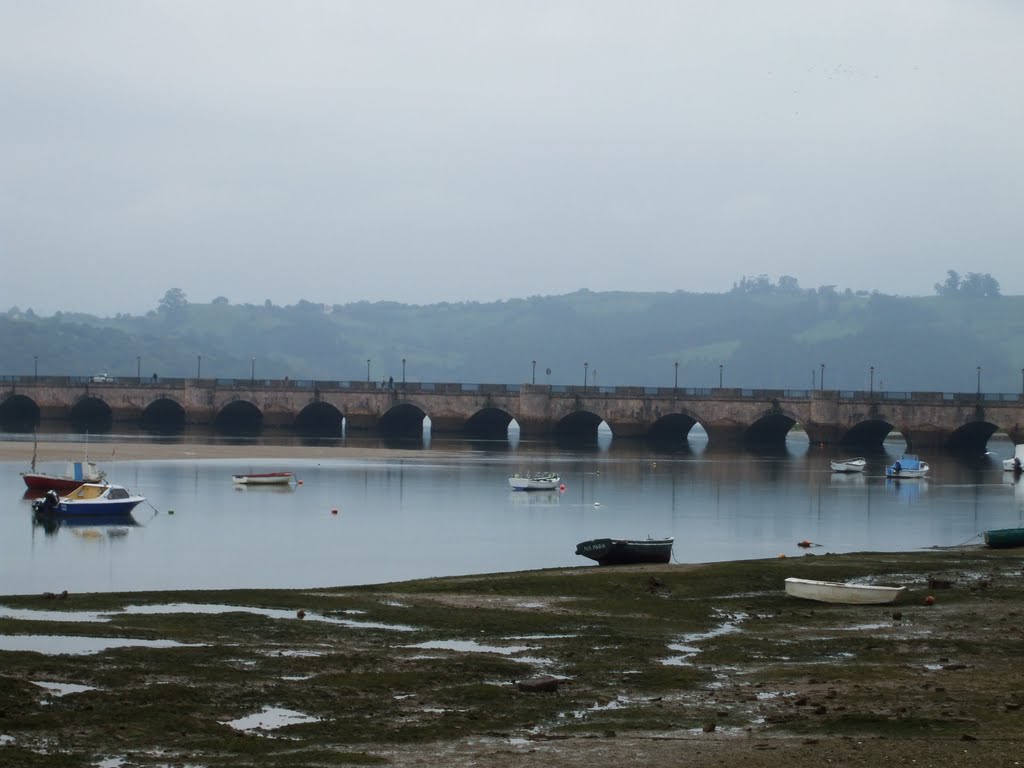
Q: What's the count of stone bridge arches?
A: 12